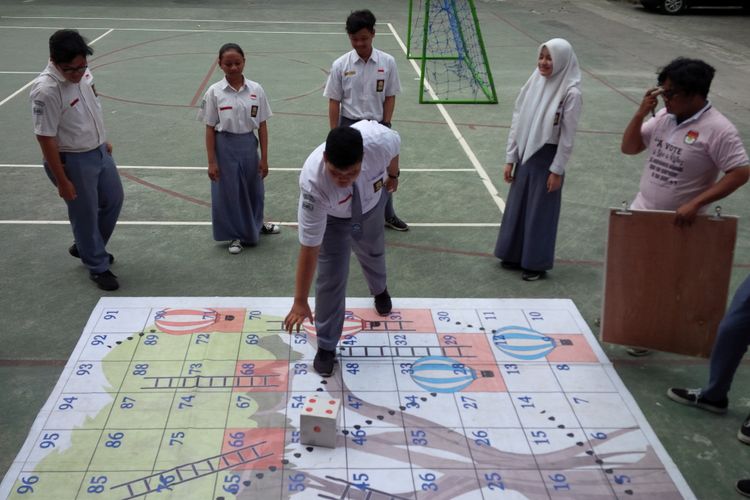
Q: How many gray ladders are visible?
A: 5